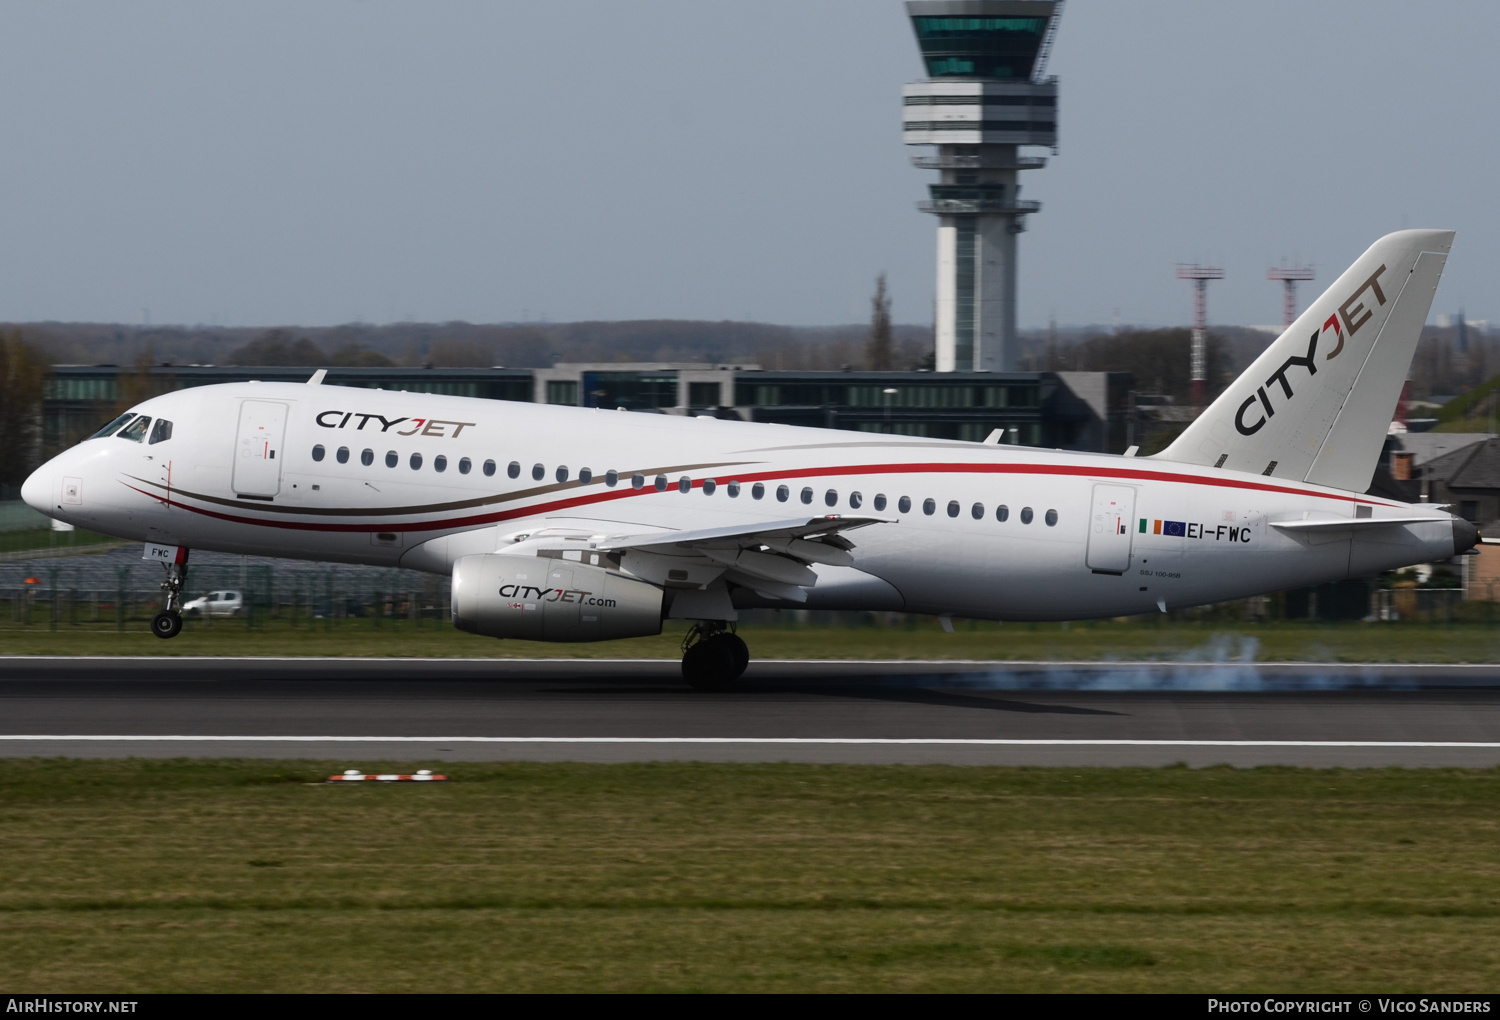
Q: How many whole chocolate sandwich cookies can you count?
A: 0